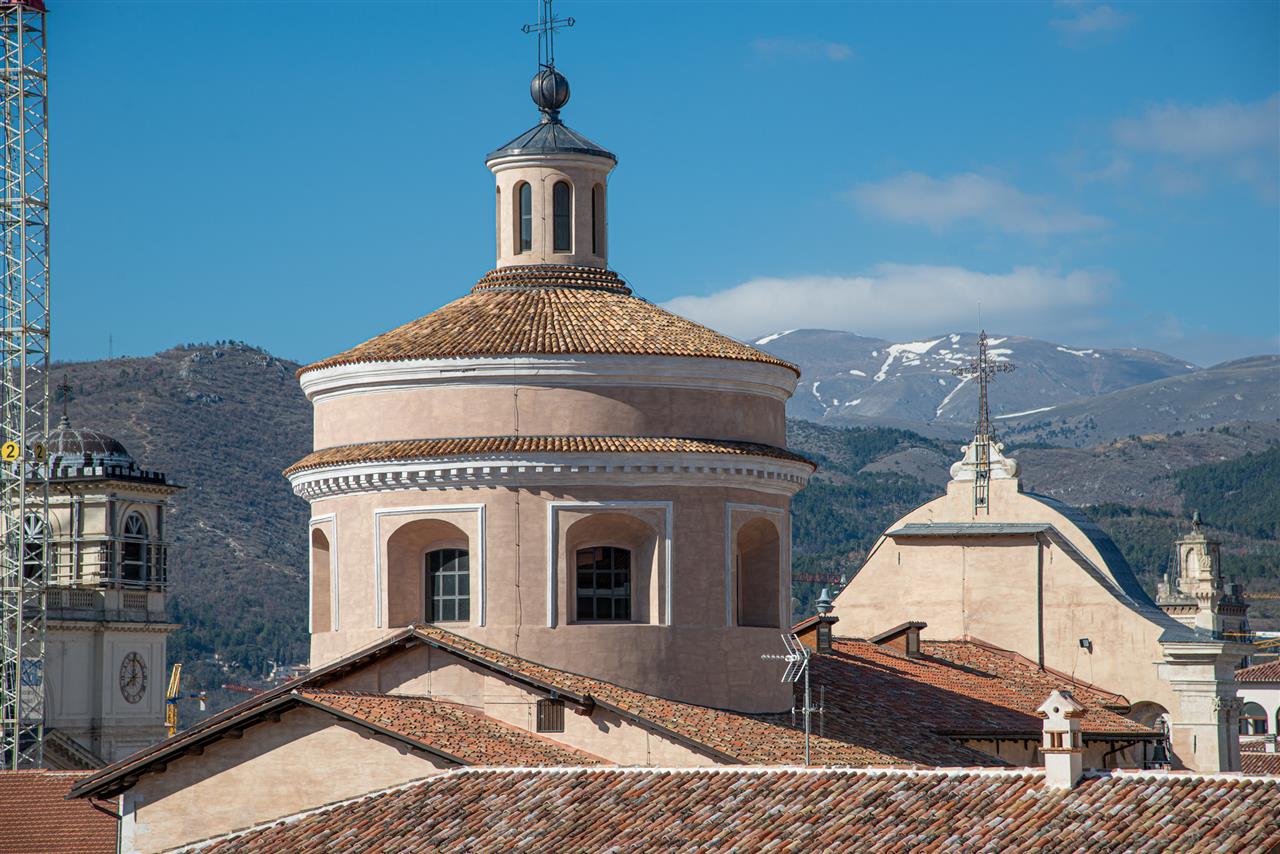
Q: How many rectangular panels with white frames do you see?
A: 4